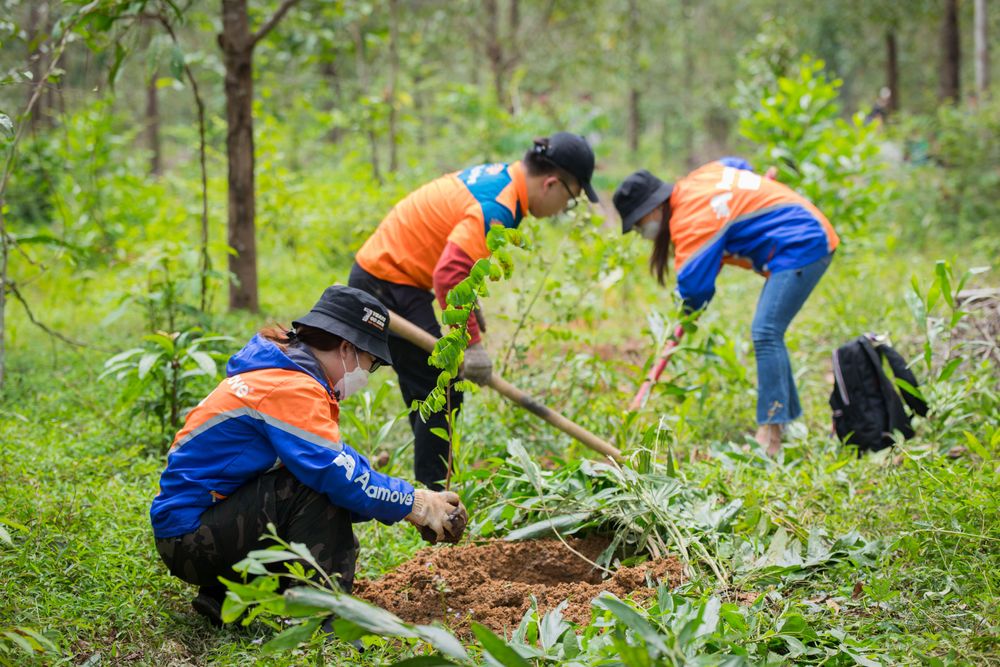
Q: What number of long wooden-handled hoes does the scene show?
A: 1